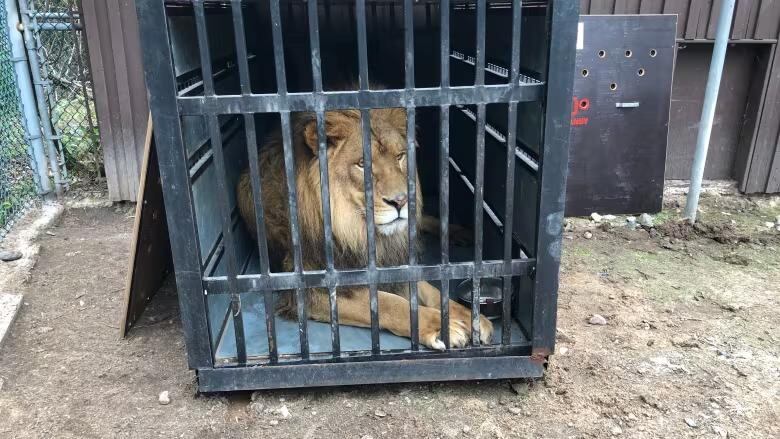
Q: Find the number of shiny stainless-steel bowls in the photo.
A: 1